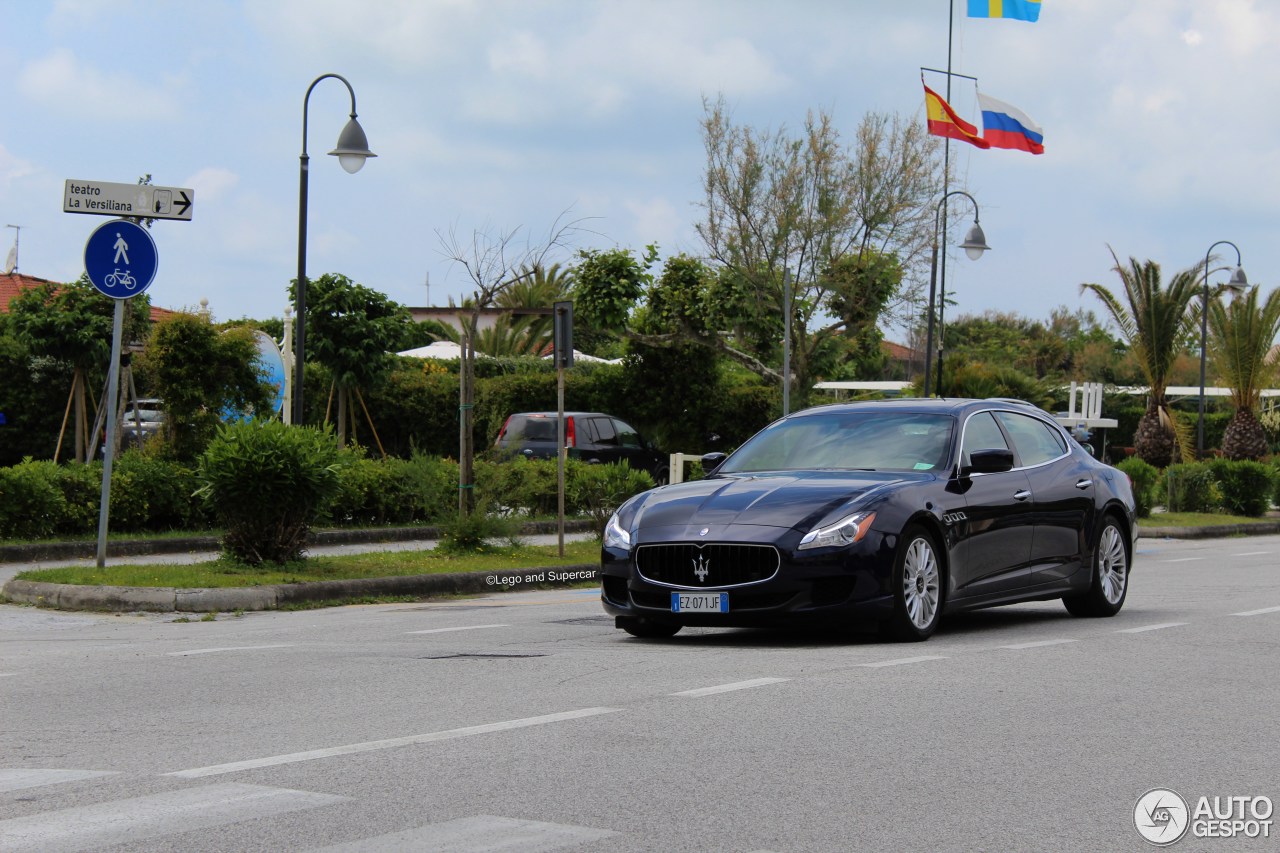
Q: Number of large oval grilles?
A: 1